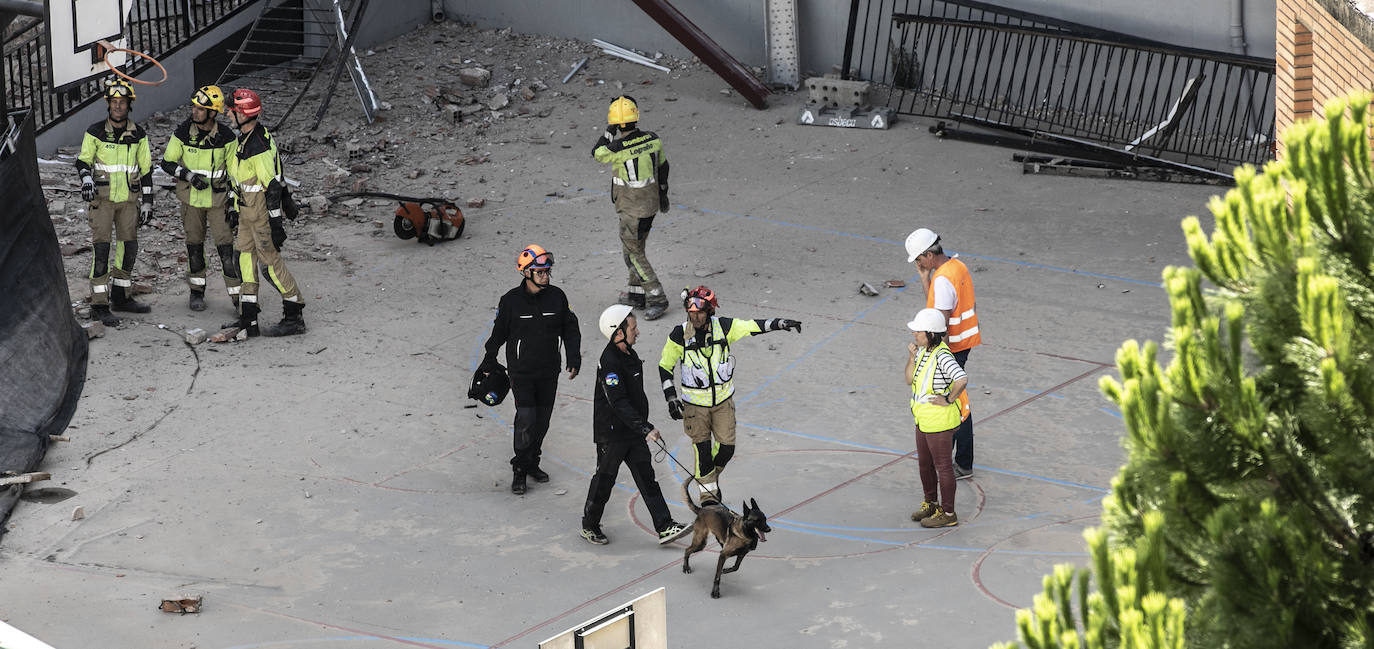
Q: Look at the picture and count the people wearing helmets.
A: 9